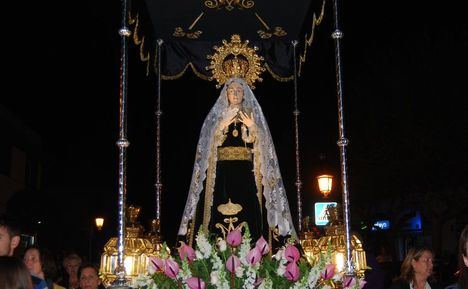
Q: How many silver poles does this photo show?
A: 4